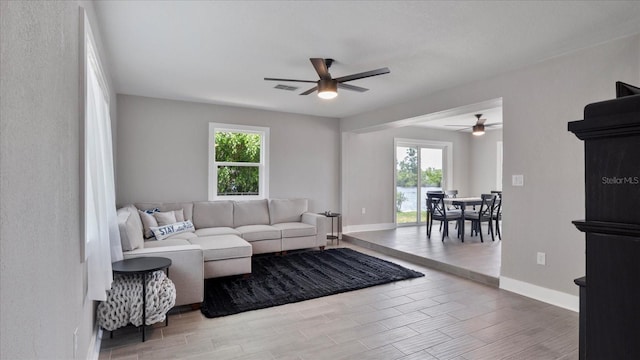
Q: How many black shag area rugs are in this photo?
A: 1